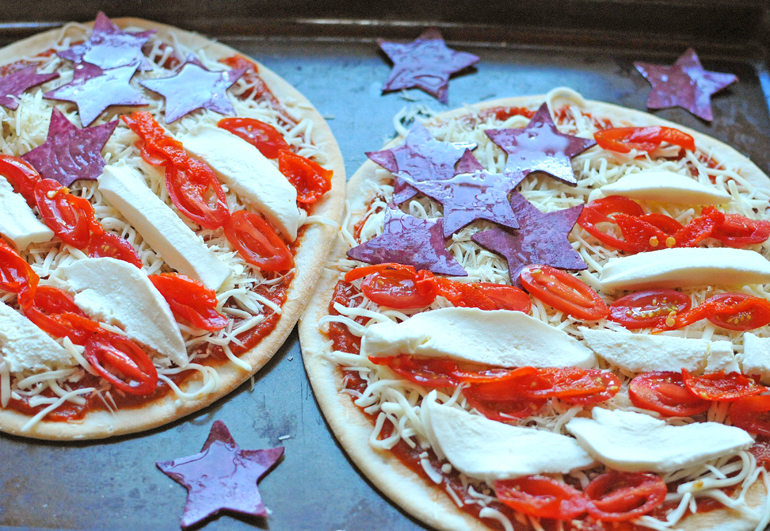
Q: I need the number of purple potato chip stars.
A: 13